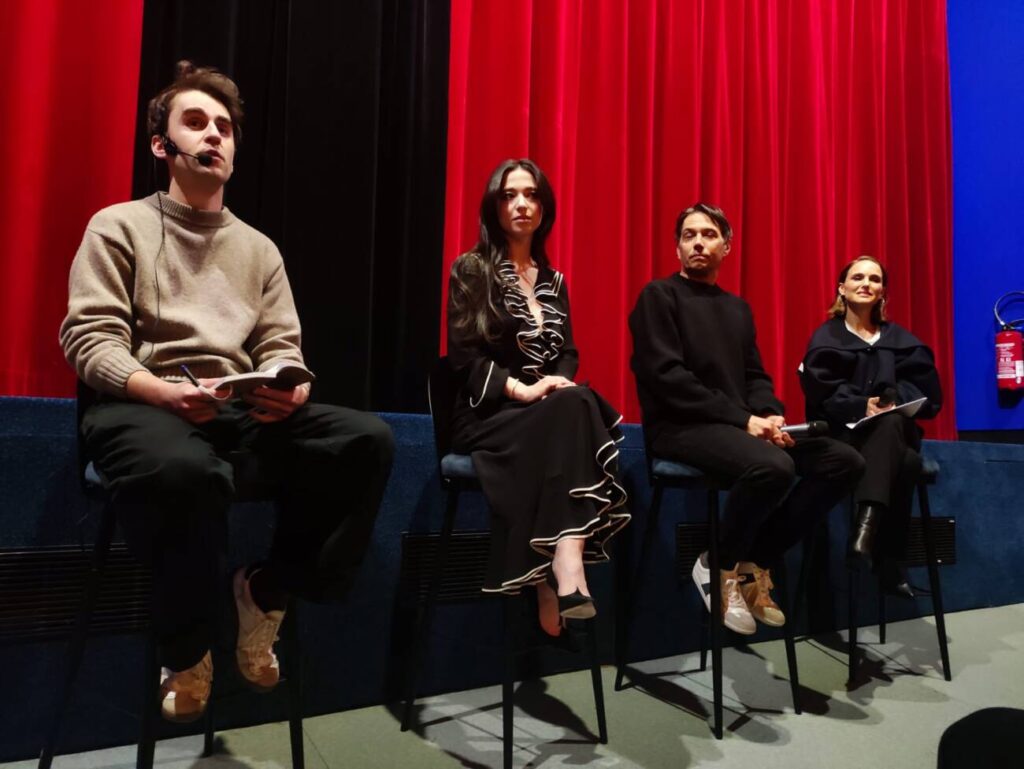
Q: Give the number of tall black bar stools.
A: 4